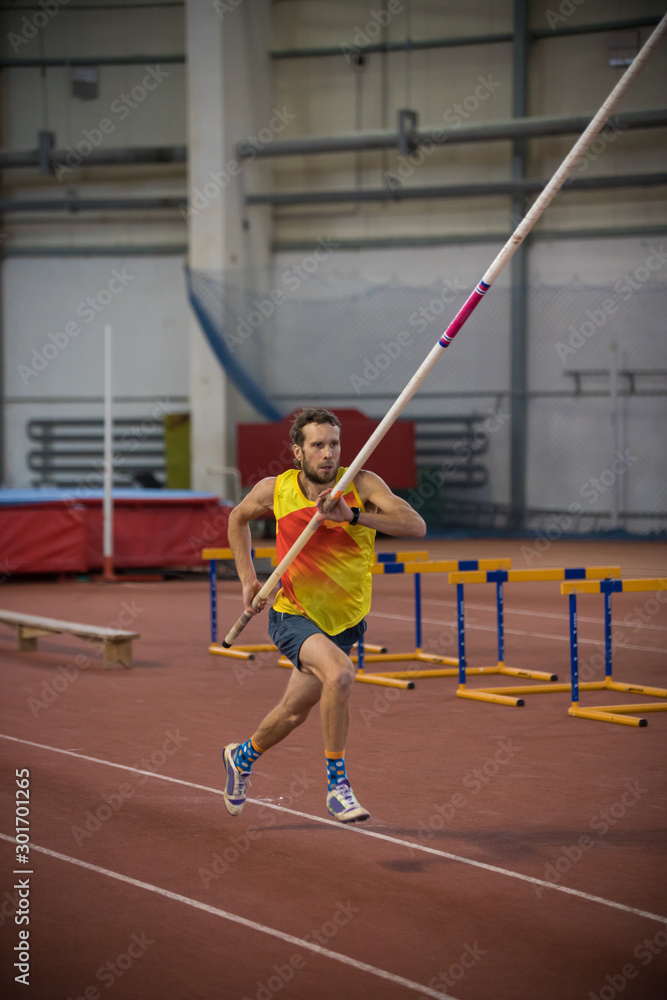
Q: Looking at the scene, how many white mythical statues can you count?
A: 0